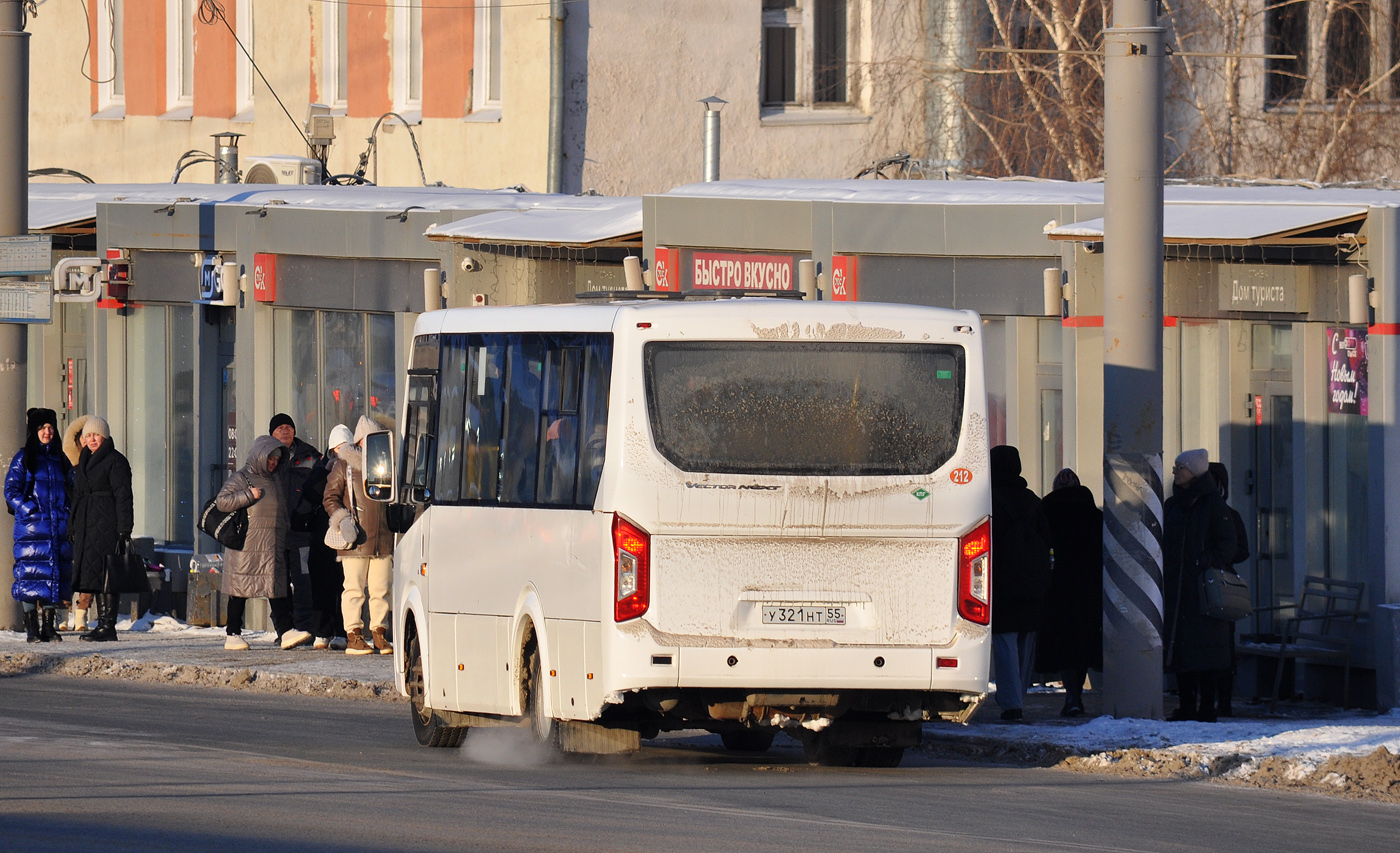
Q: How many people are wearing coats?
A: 11